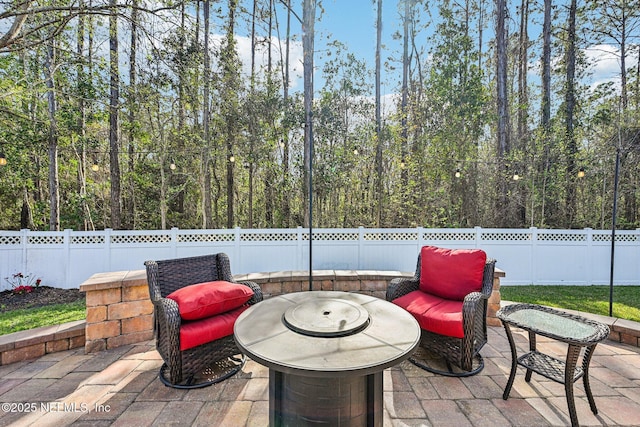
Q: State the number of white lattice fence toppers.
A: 12